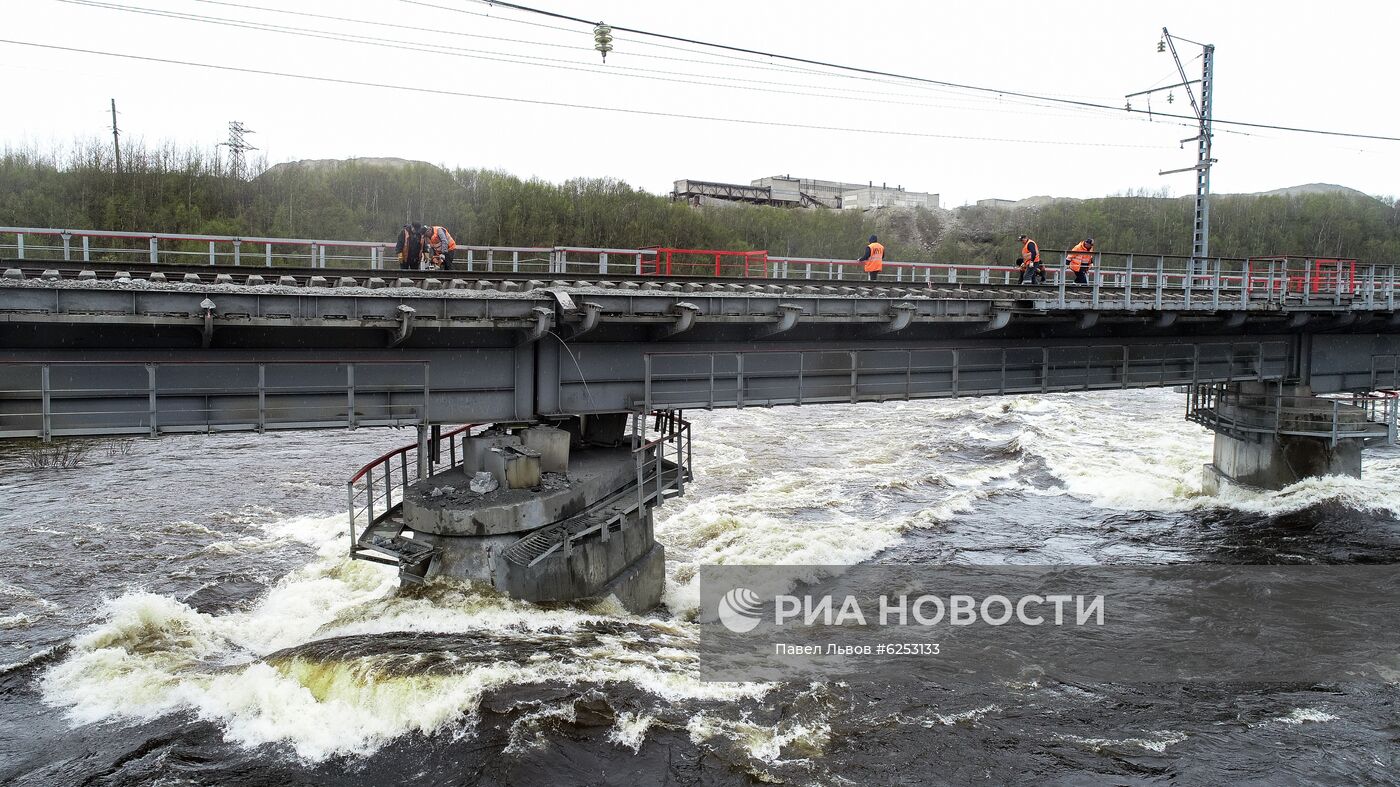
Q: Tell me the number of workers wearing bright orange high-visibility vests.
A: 4